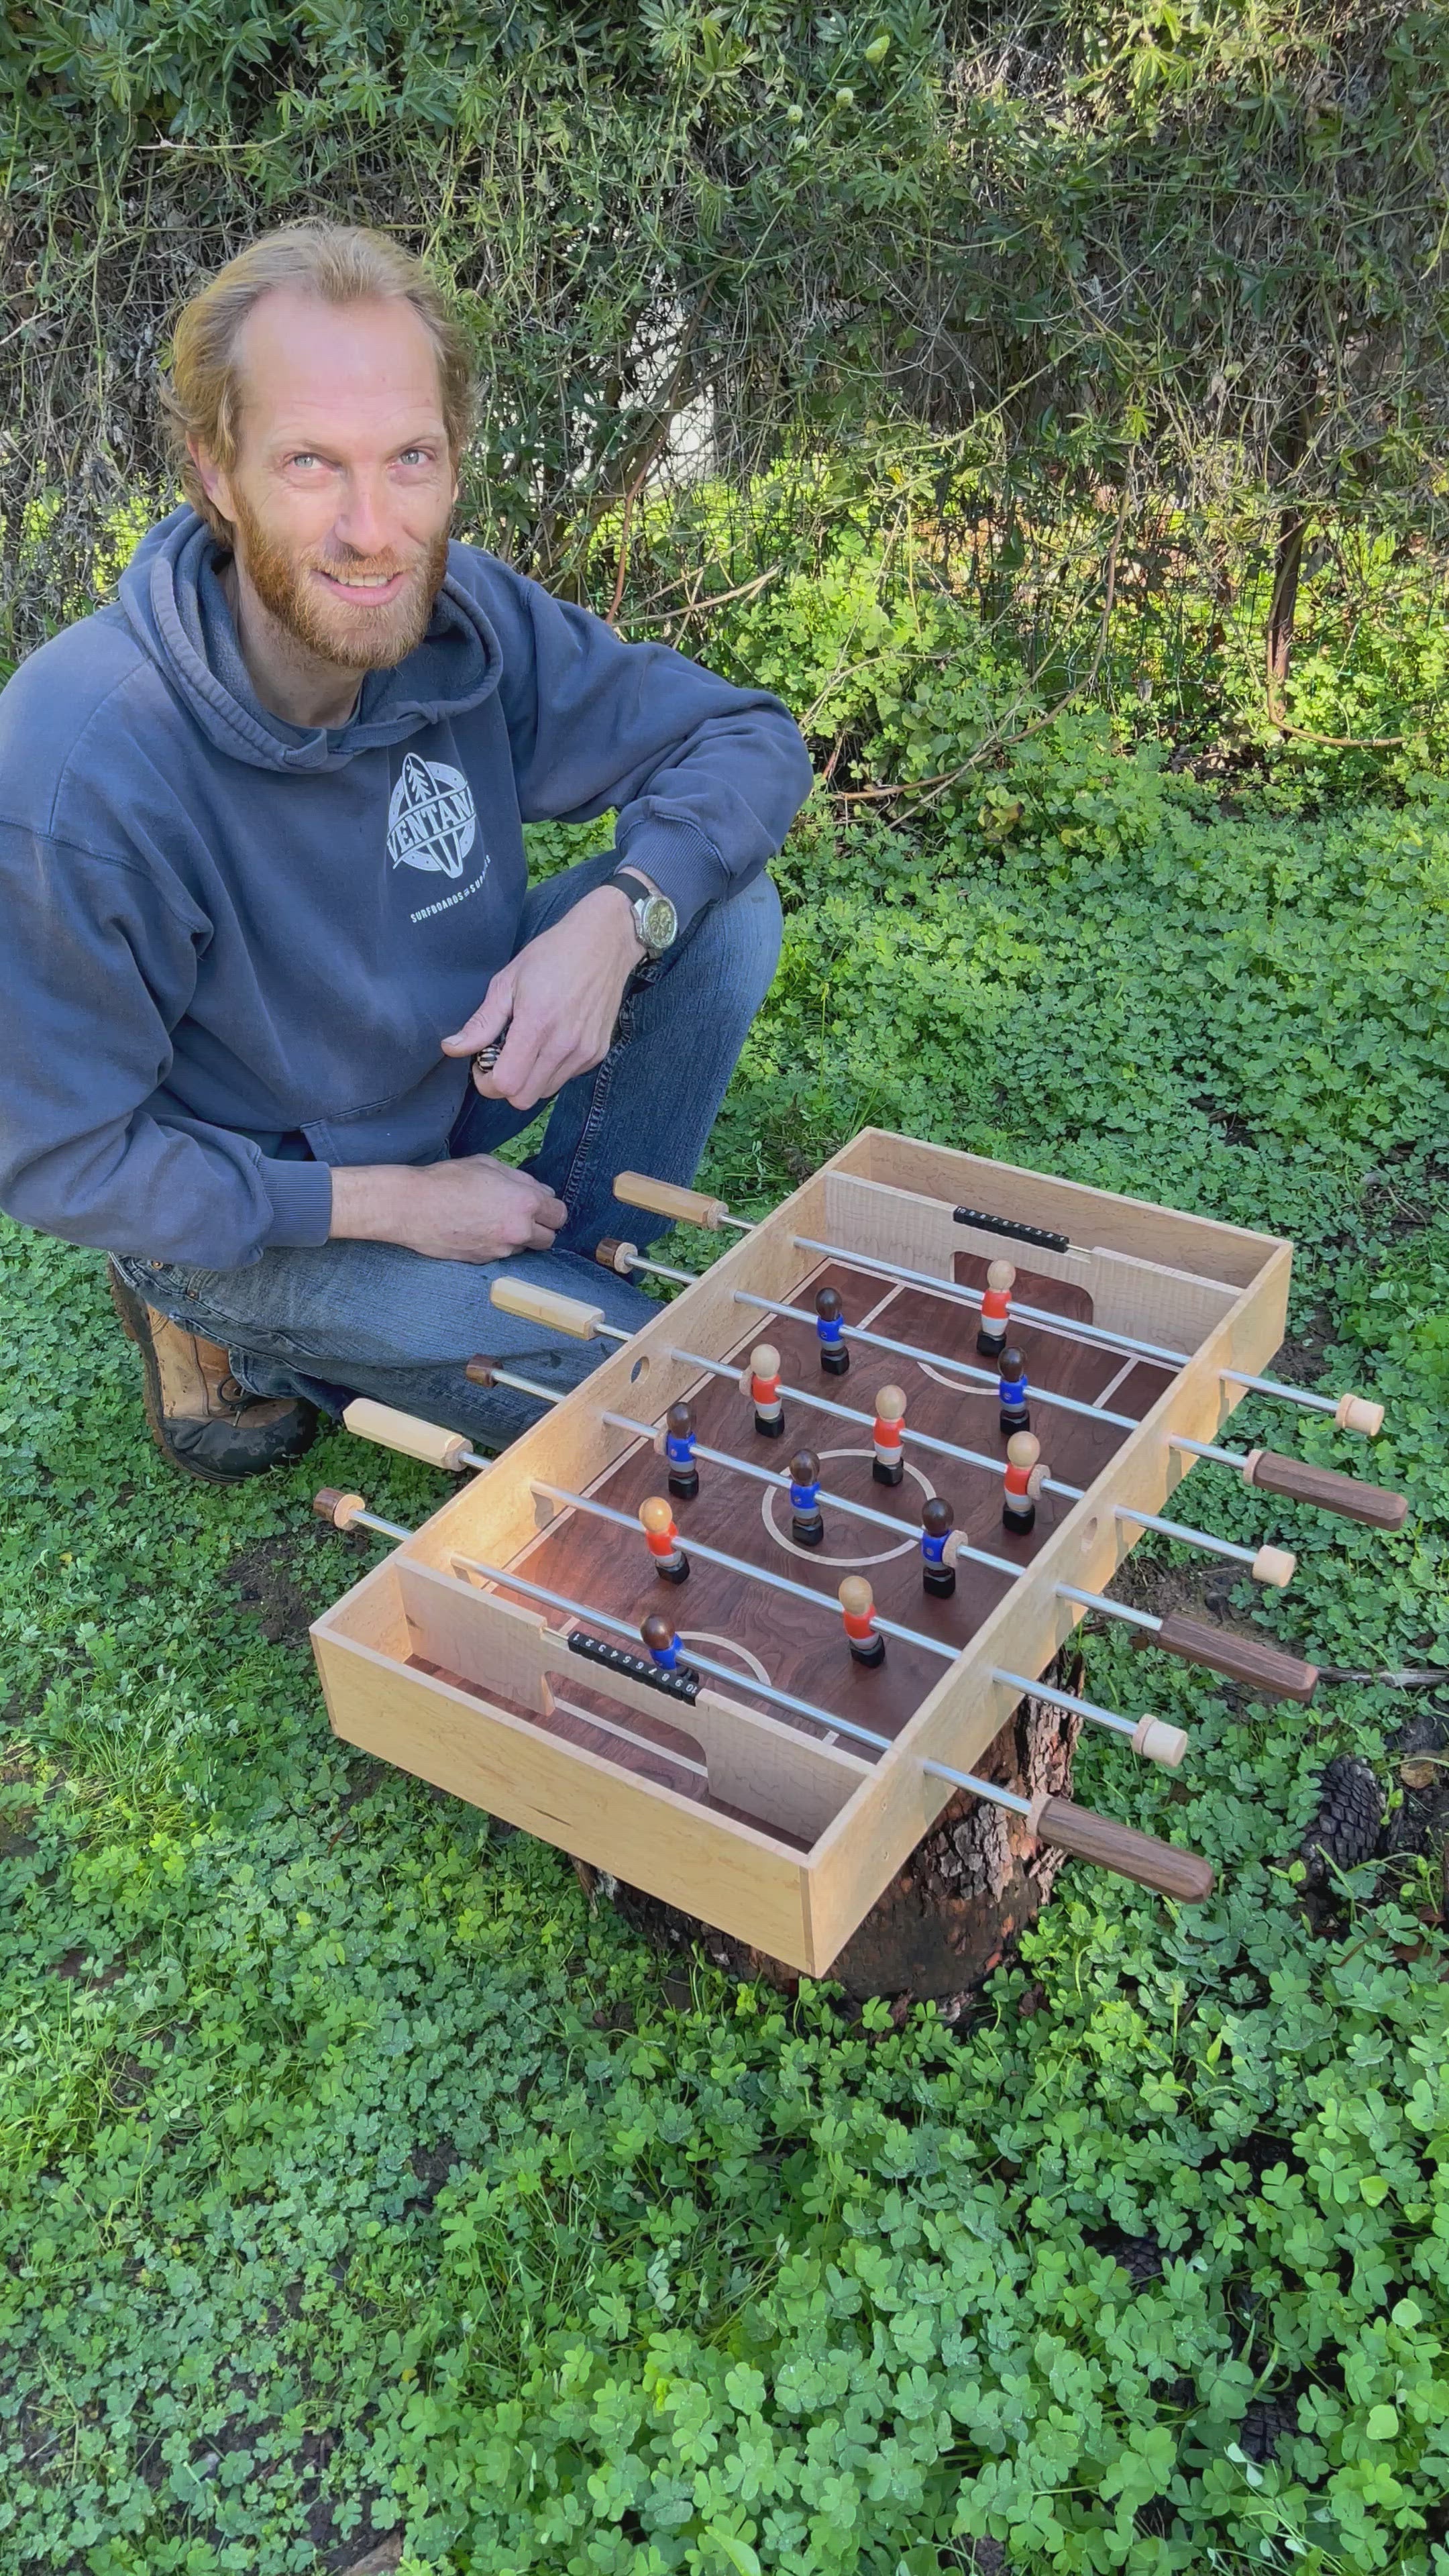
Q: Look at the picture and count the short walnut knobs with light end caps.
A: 2